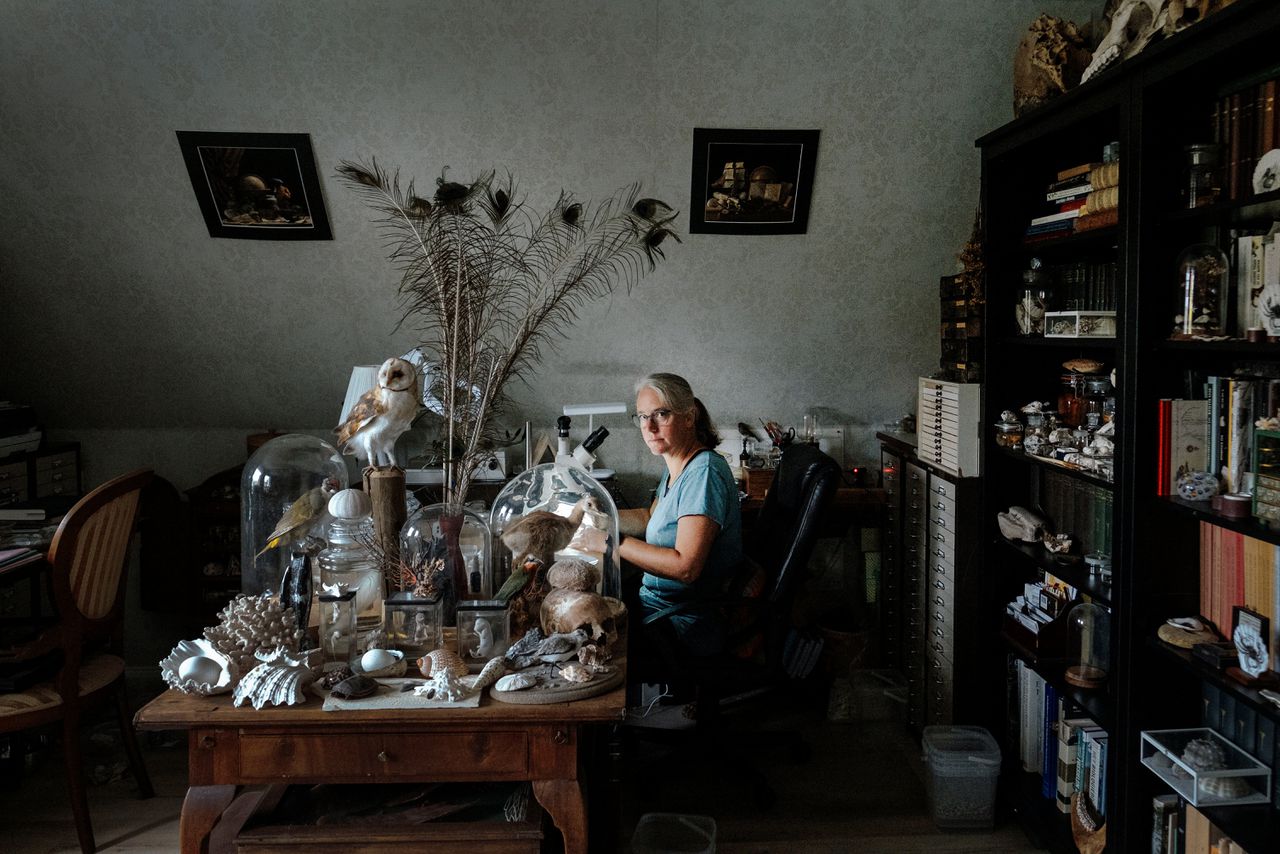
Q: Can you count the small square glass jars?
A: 3